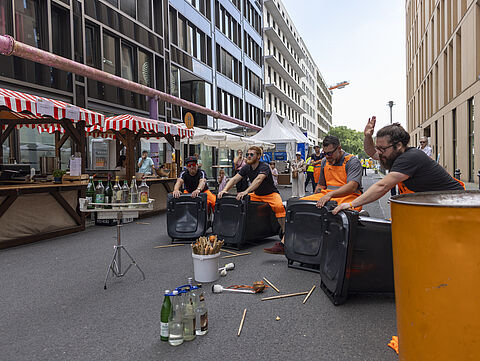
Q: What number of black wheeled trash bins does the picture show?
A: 4